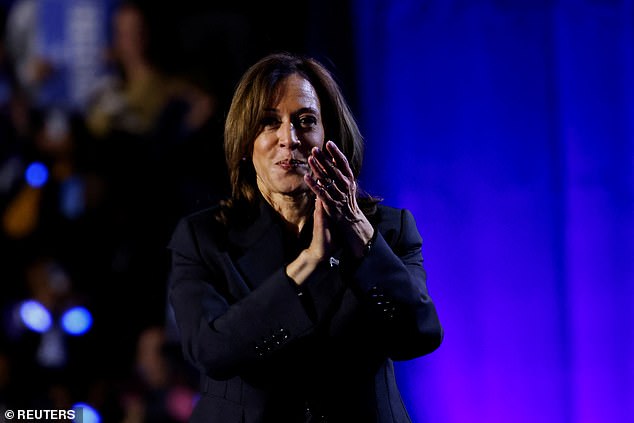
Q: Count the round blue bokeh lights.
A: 4